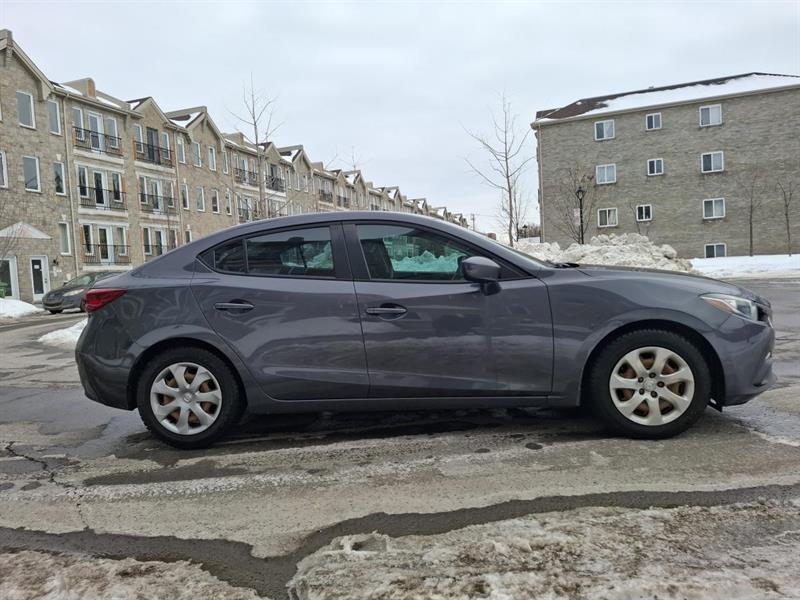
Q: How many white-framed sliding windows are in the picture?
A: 10